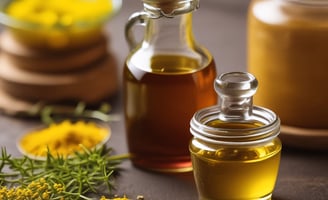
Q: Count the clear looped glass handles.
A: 1